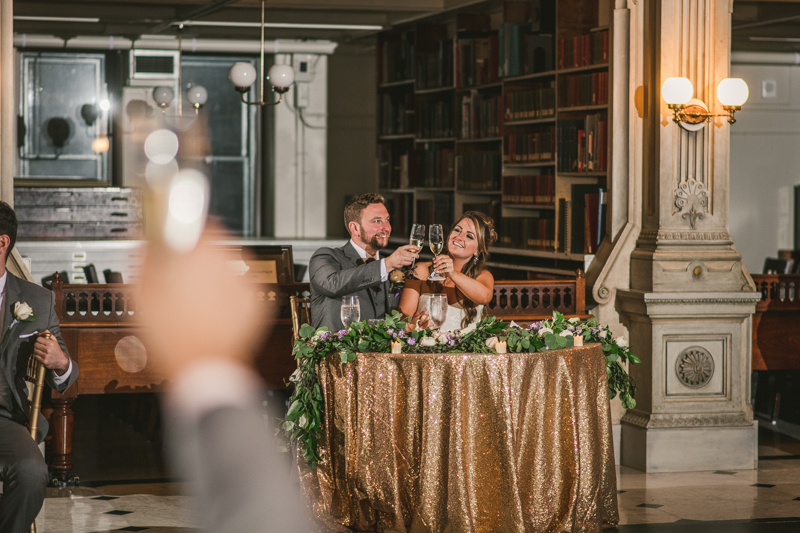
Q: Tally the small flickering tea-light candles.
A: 3